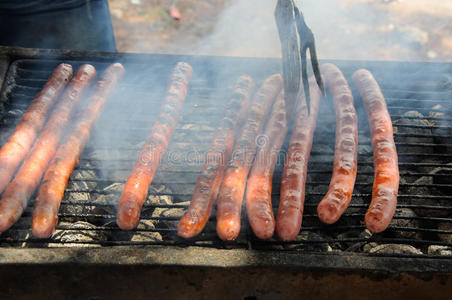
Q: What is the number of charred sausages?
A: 10